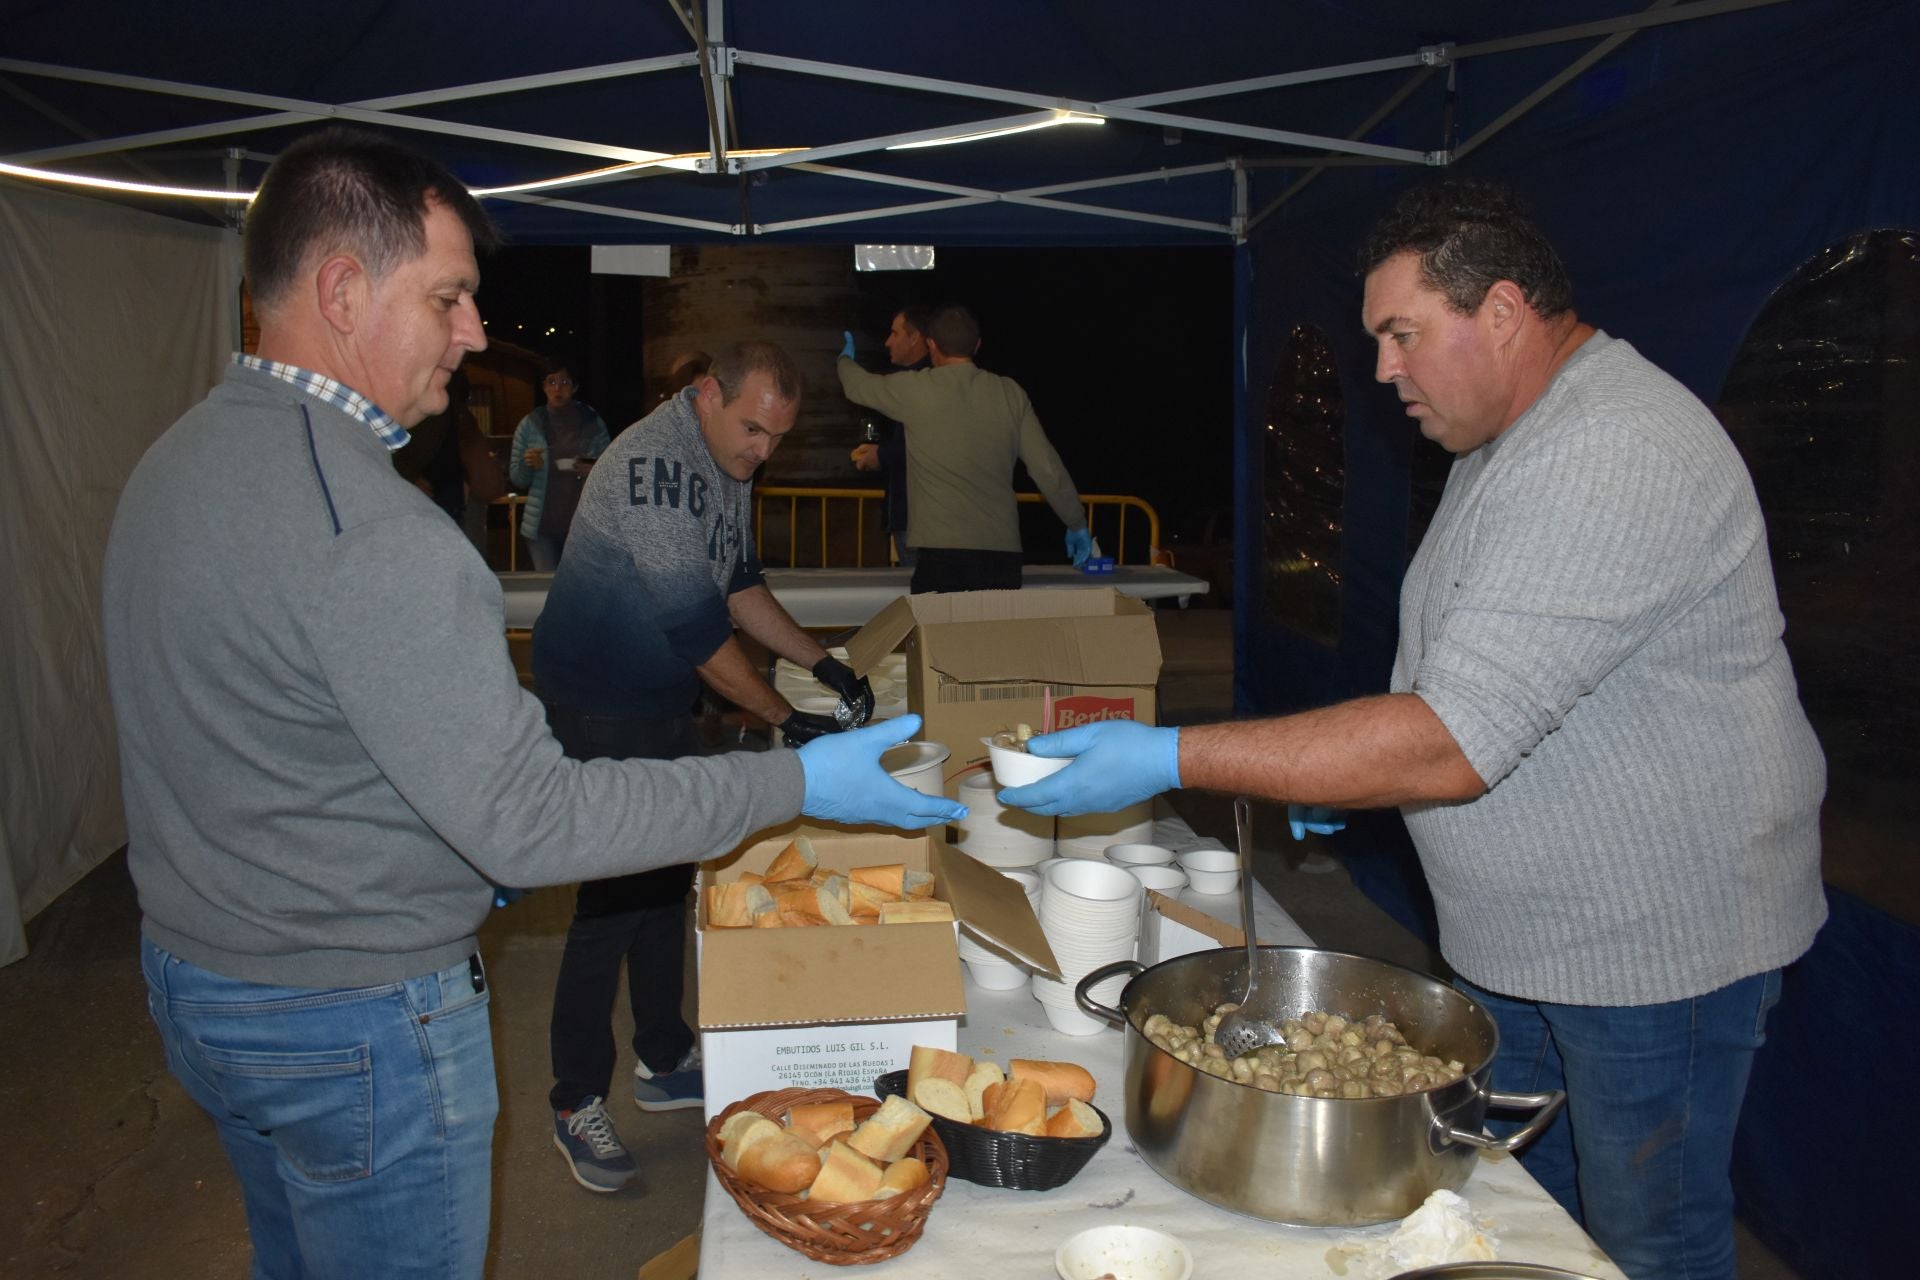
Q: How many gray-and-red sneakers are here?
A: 2